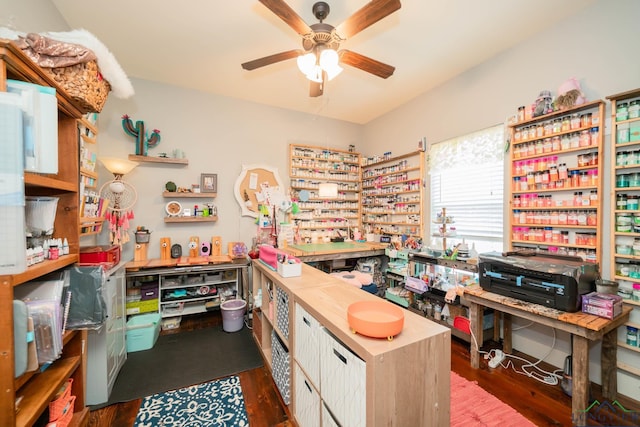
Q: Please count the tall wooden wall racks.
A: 4